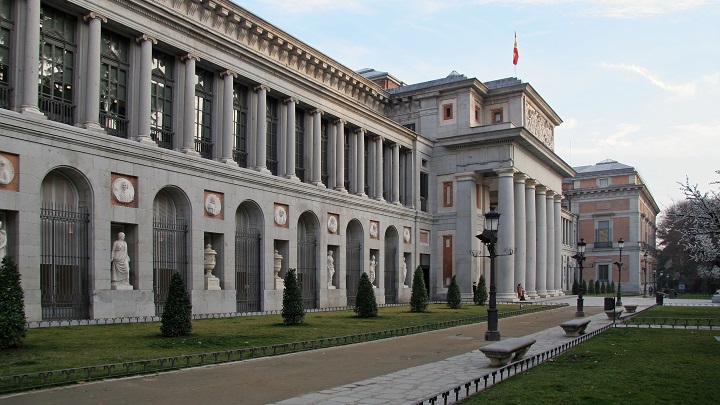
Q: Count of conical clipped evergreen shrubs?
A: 14